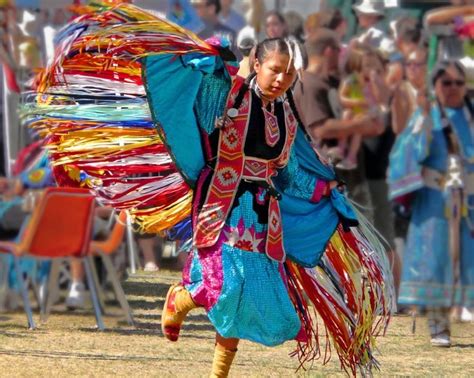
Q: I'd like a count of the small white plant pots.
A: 0